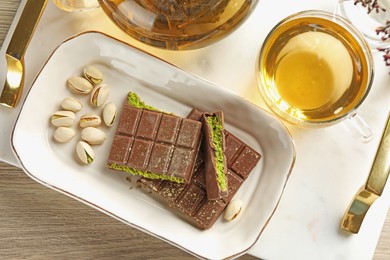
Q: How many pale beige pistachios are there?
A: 11